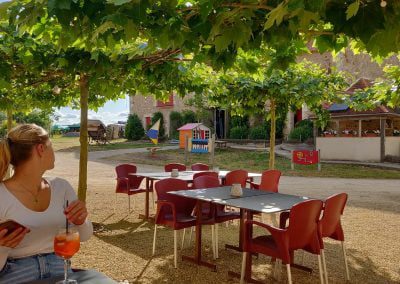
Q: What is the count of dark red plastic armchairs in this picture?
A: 10